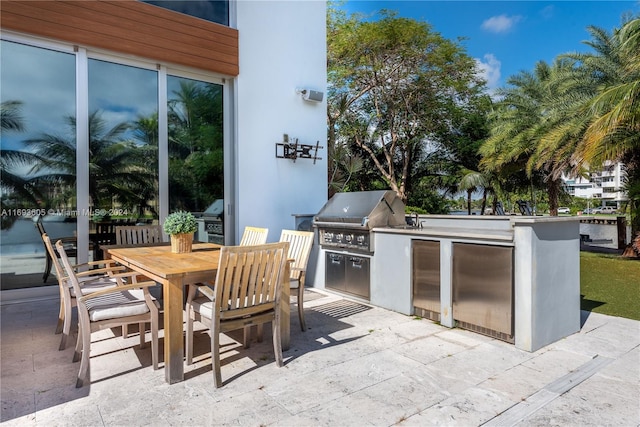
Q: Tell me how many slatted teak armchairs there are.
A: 6